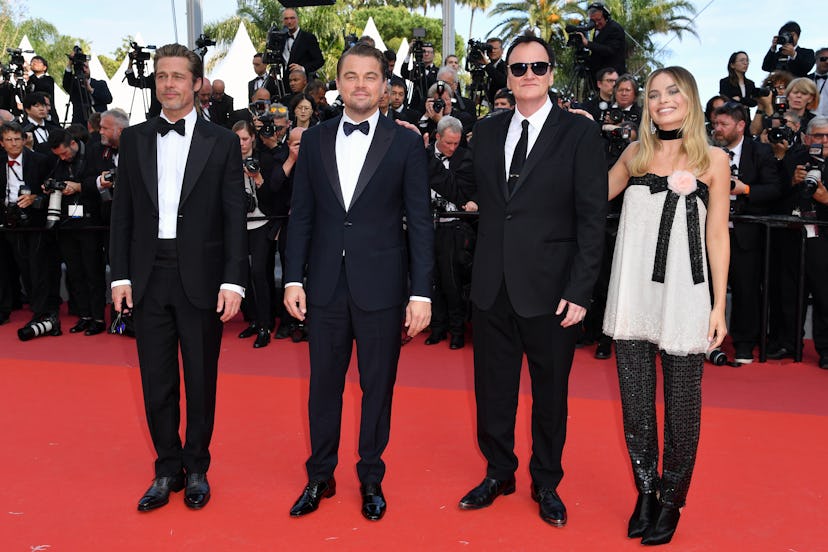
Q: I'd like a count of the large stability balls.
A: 0